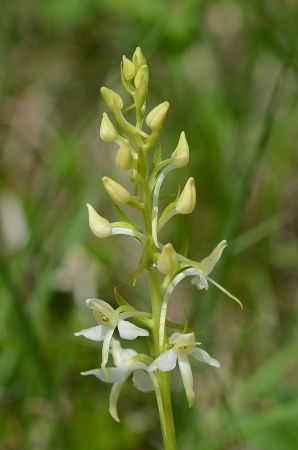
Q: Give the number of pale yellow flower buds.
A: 12